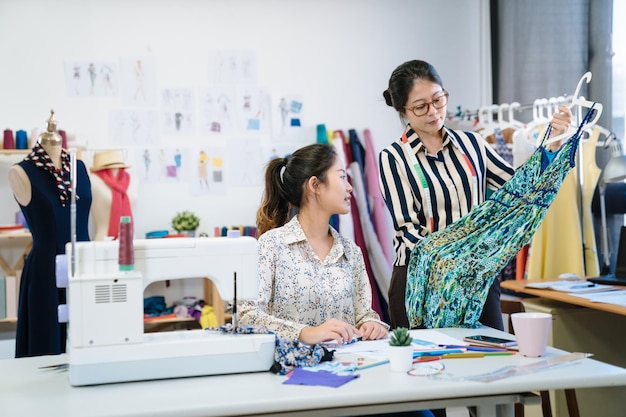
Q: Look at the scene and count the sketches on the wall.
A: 12